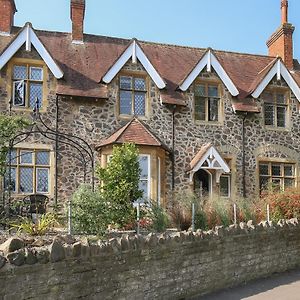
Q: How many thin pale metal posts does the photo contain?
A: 5